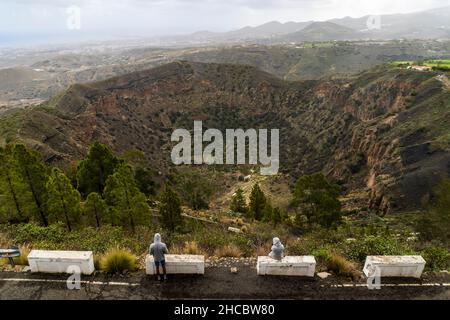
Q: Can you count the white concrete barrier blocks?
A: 4